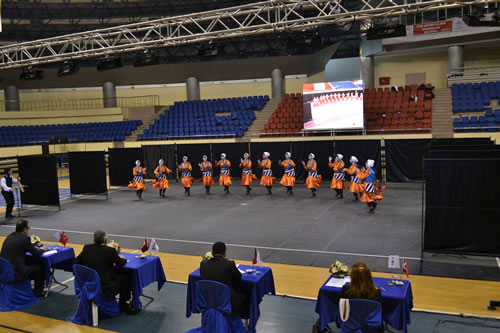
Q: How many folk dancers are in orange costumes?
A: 12